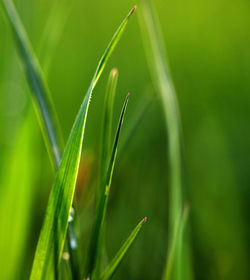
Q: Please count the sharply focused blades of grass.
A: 3